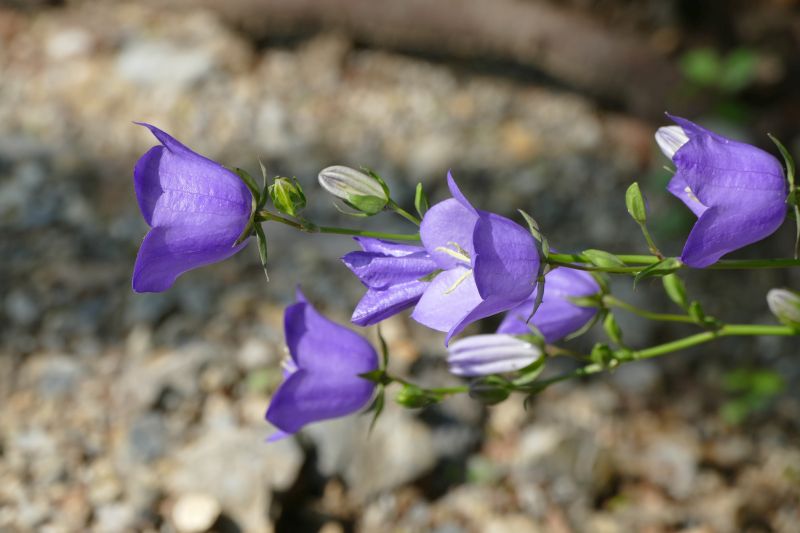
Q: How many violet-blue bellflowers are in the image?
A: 6